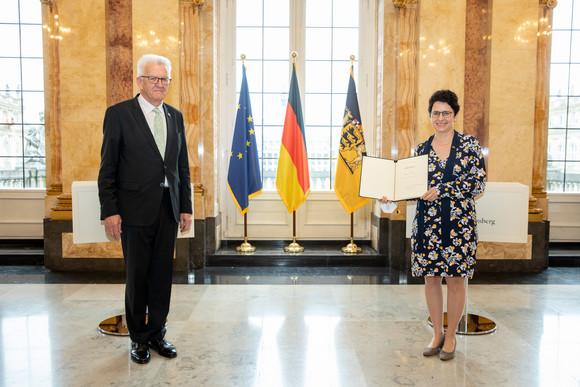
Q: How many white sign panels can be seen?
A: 2